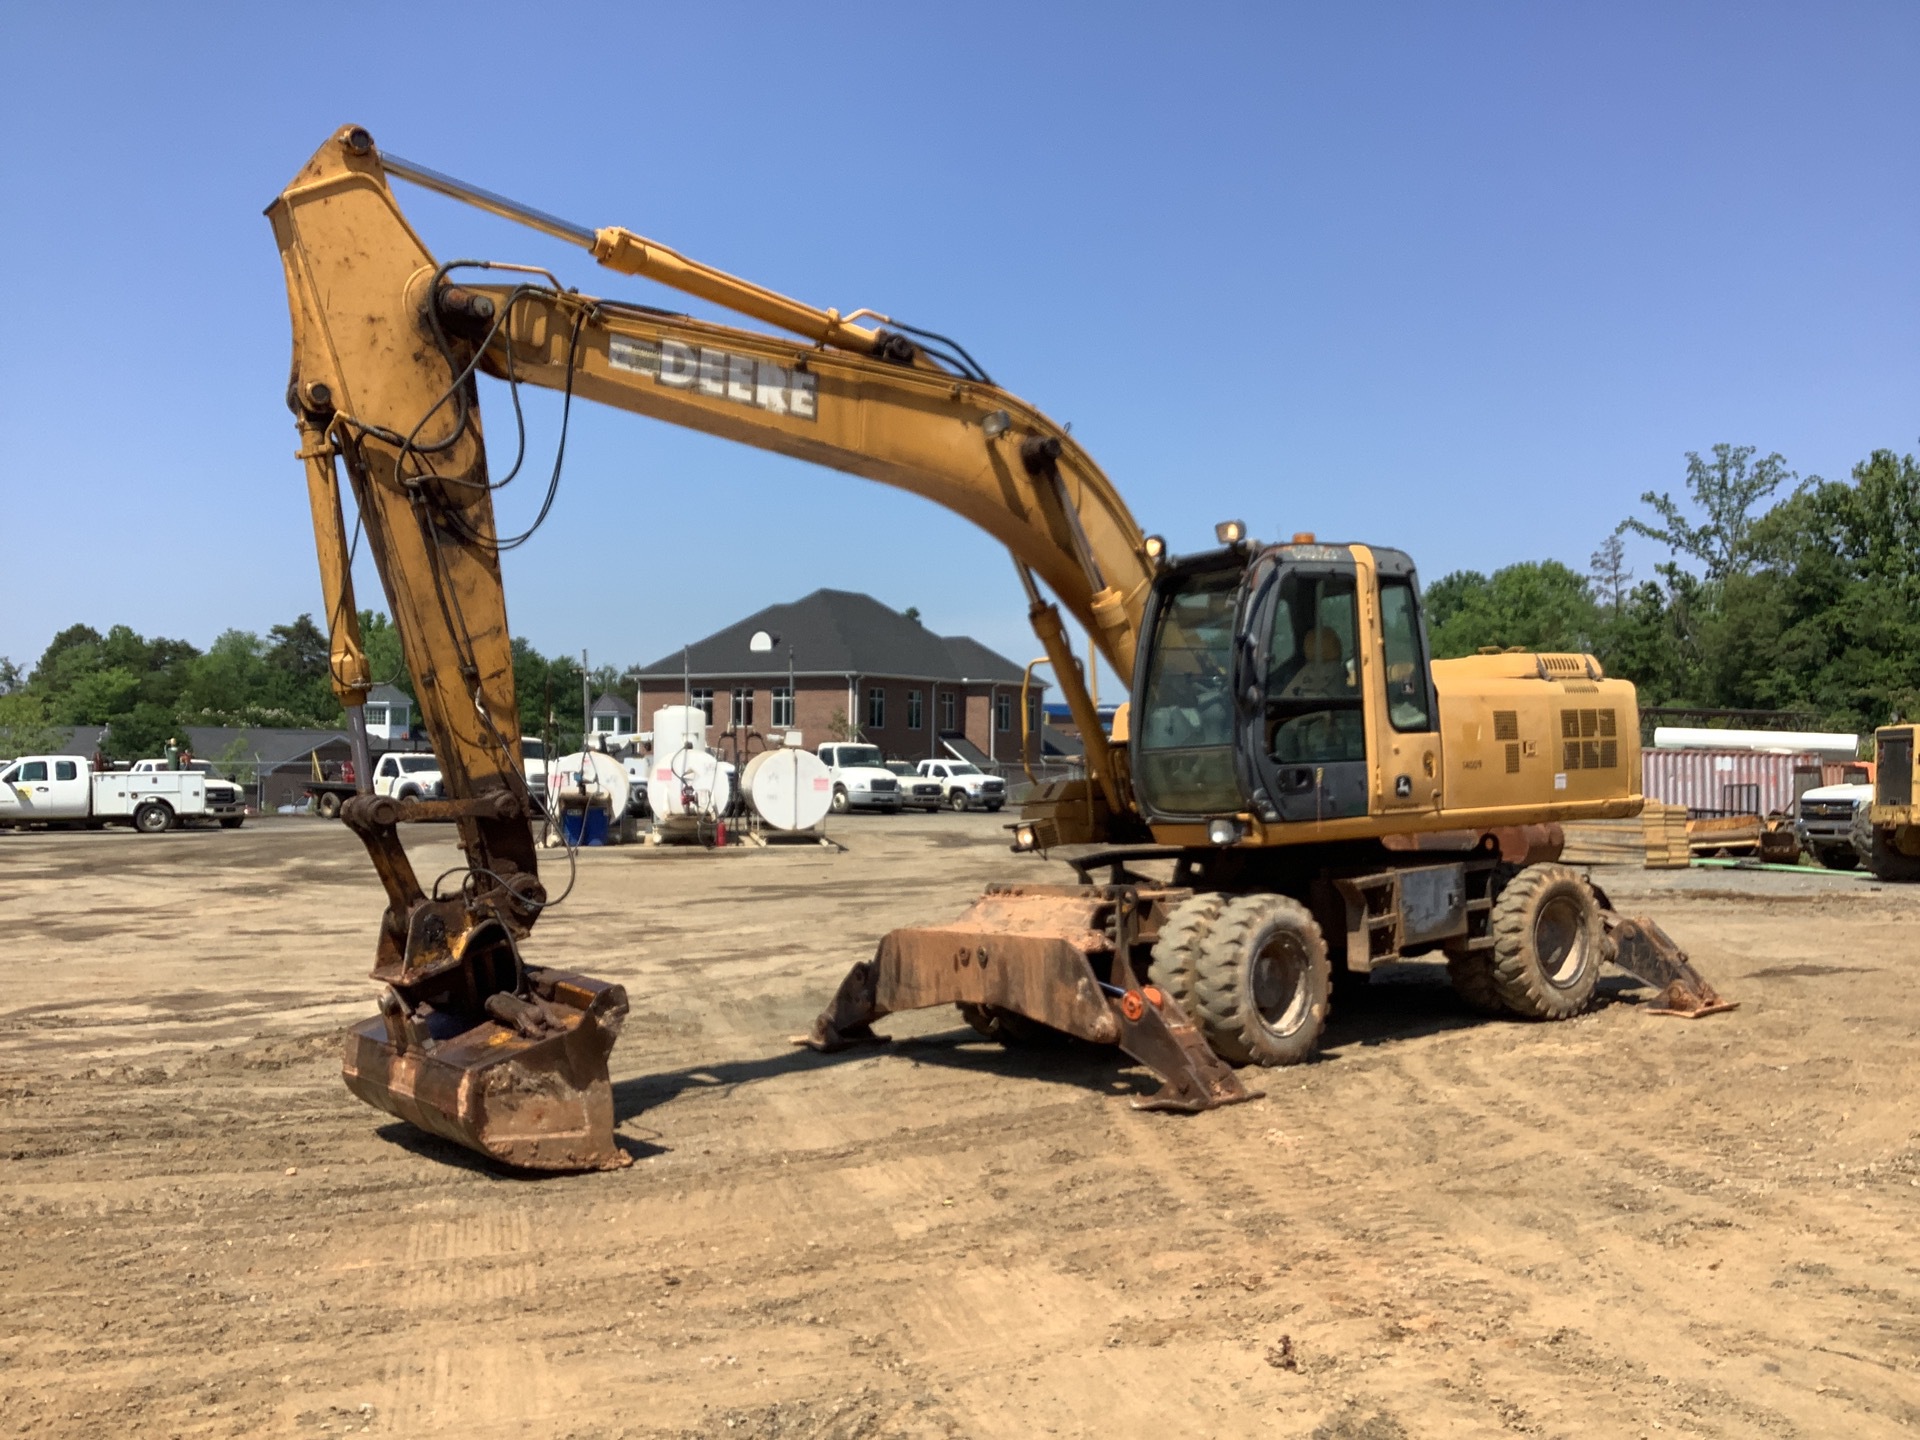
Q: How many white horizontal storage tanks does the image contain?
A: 3